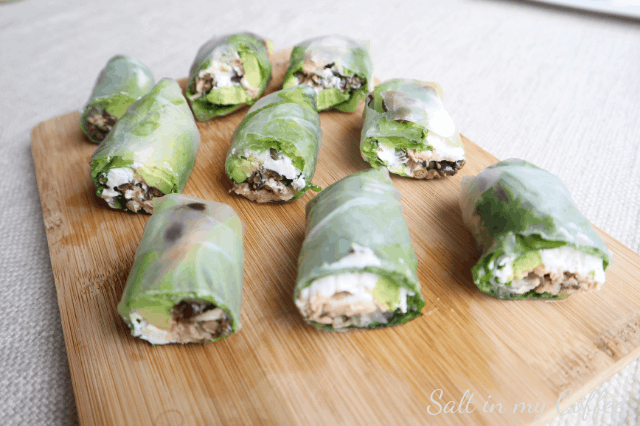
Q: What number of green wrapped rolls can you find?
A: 9